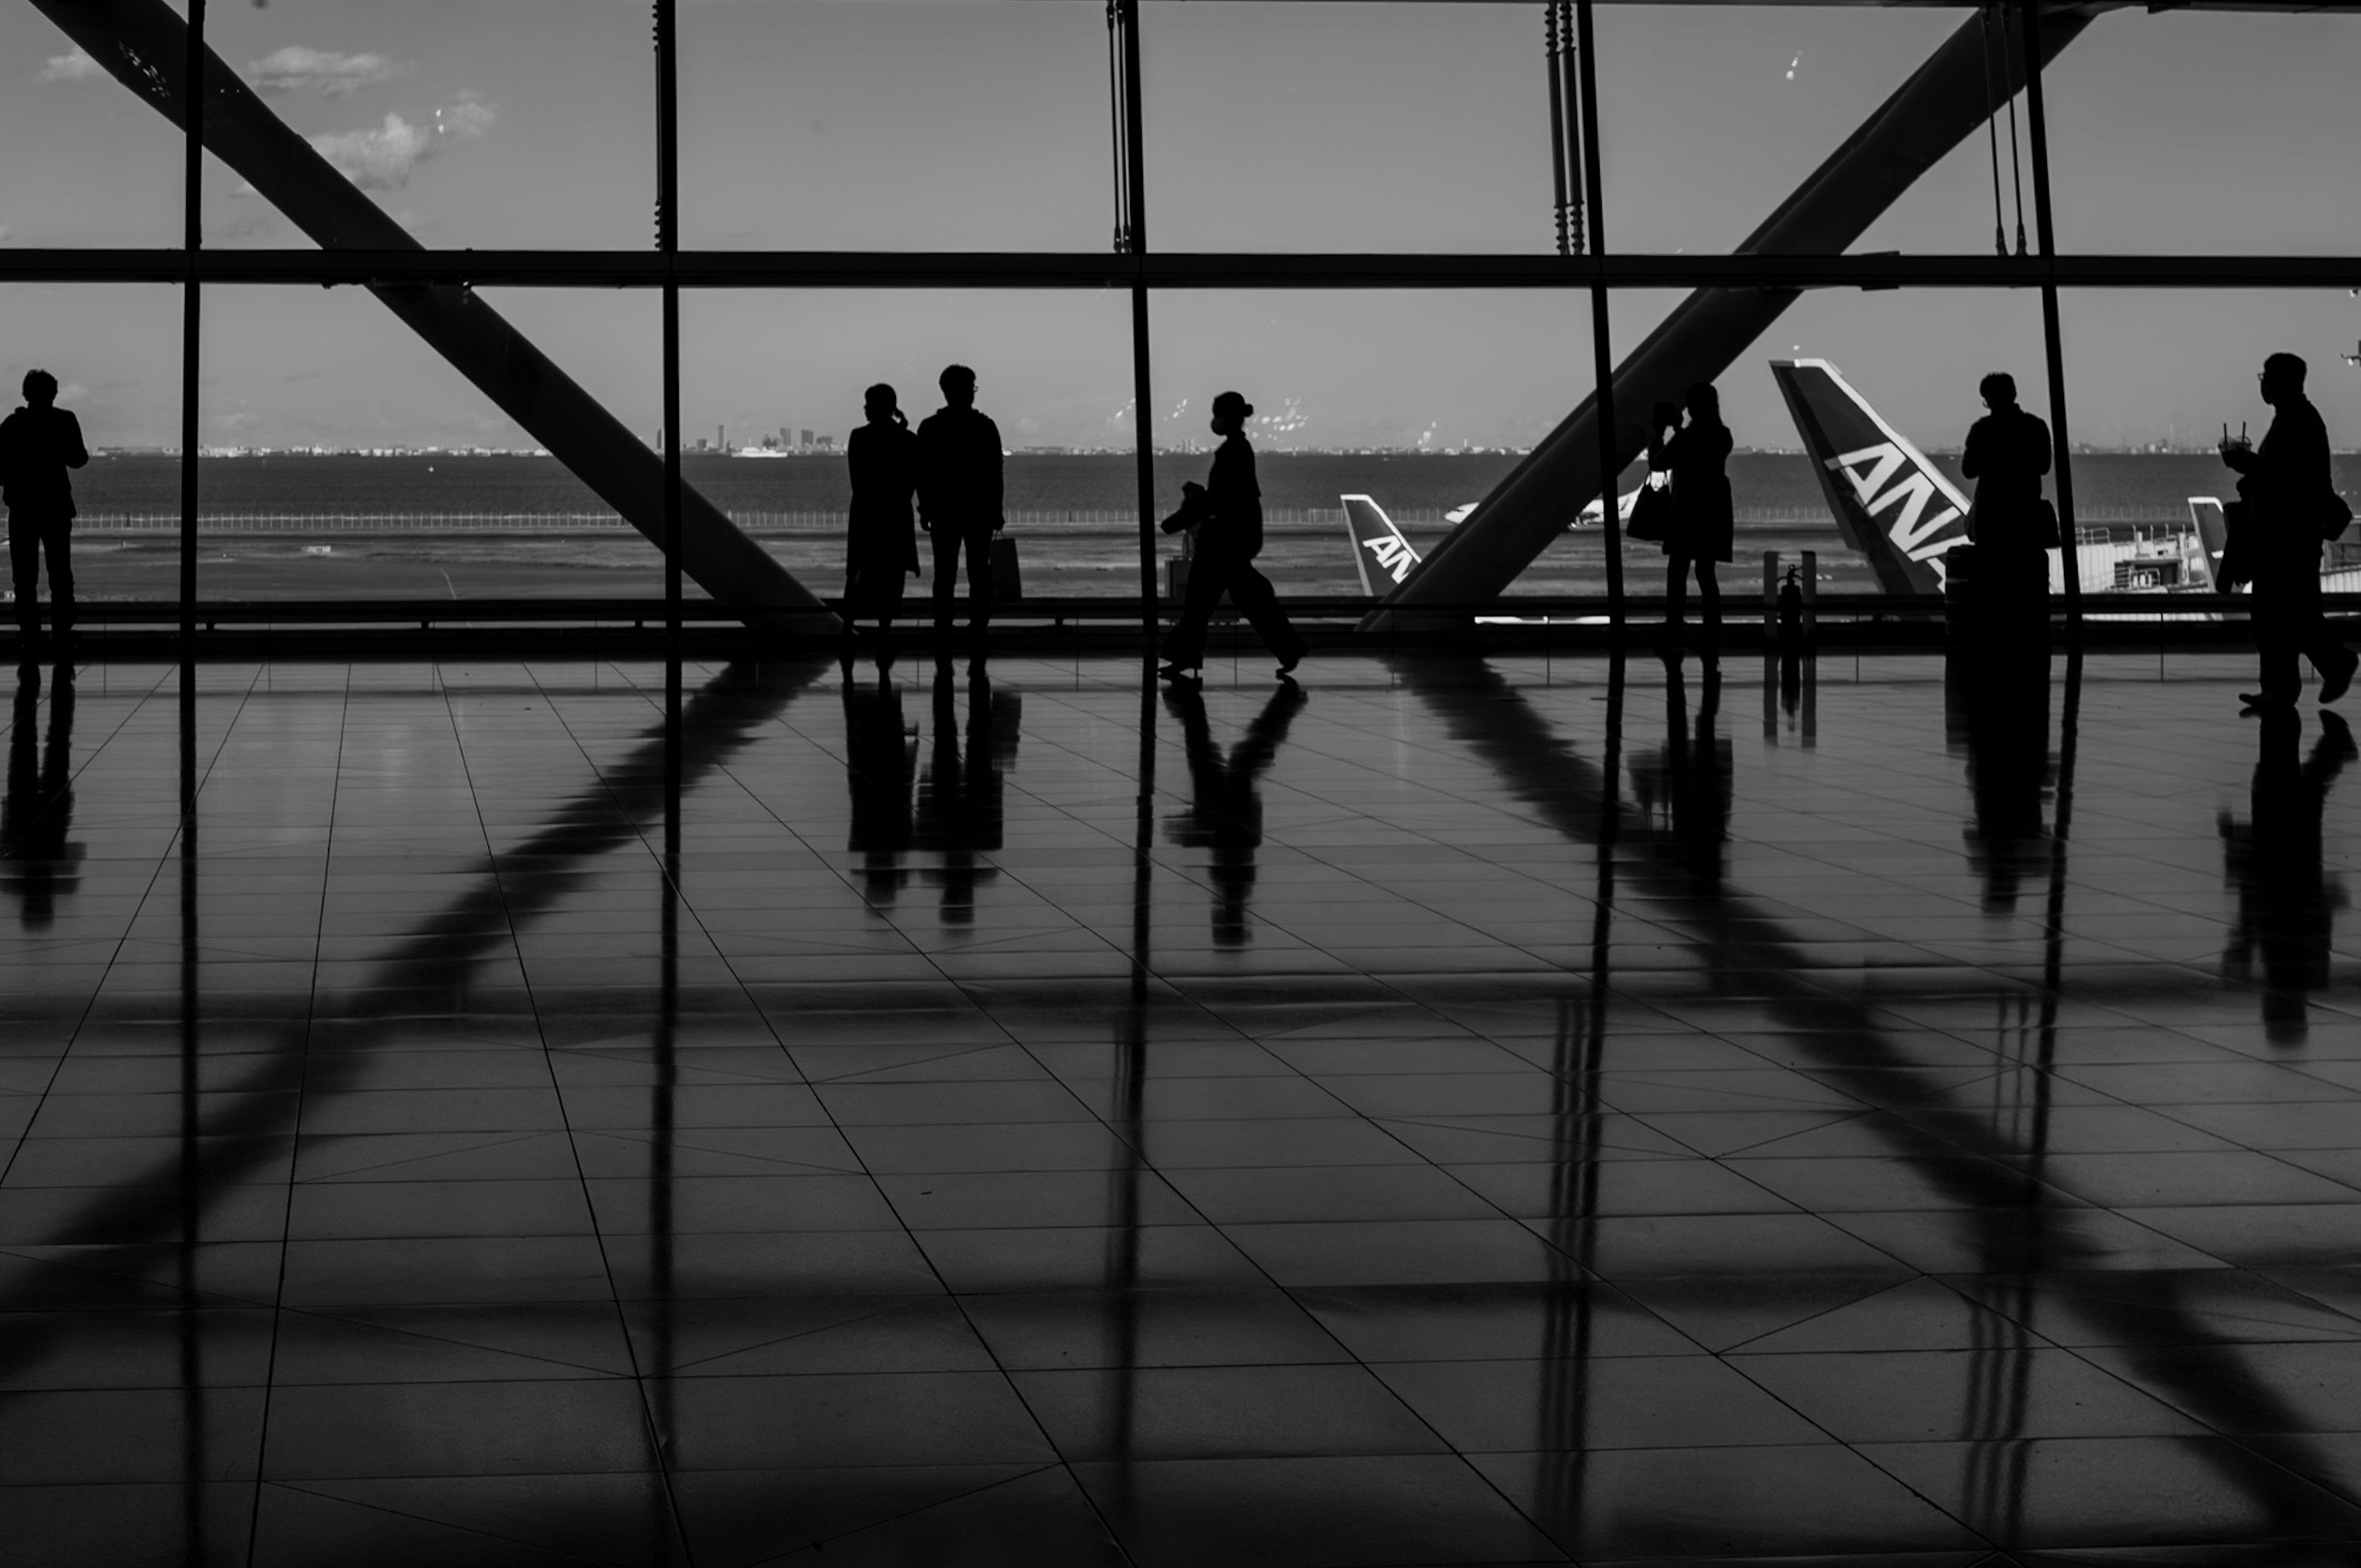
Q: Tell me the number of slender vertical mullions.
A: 5